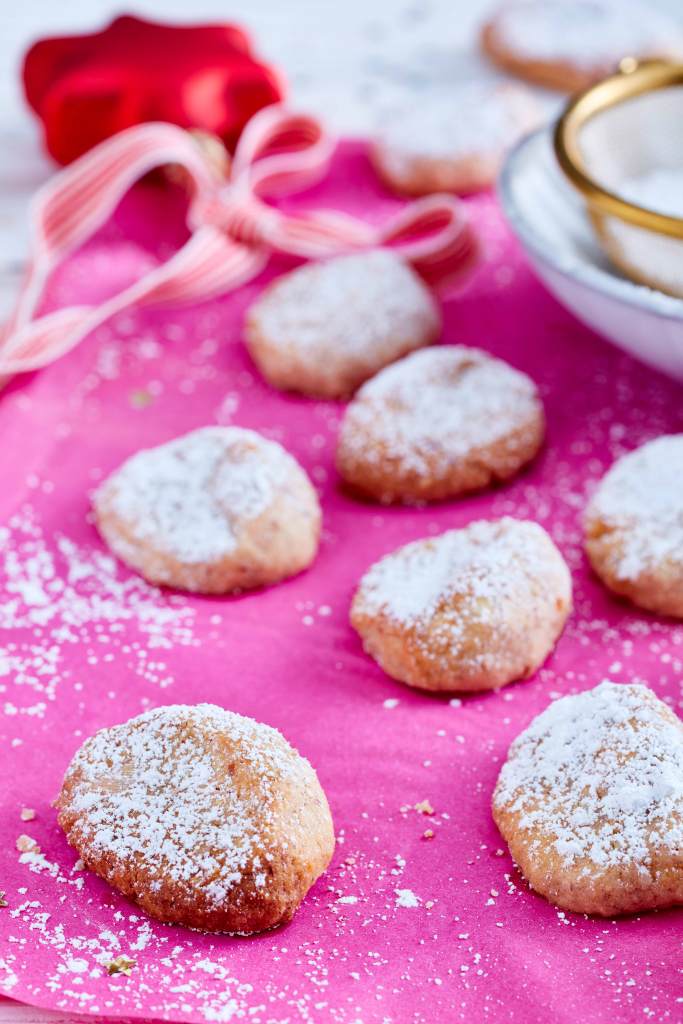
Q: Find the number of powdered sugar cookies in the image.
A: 9